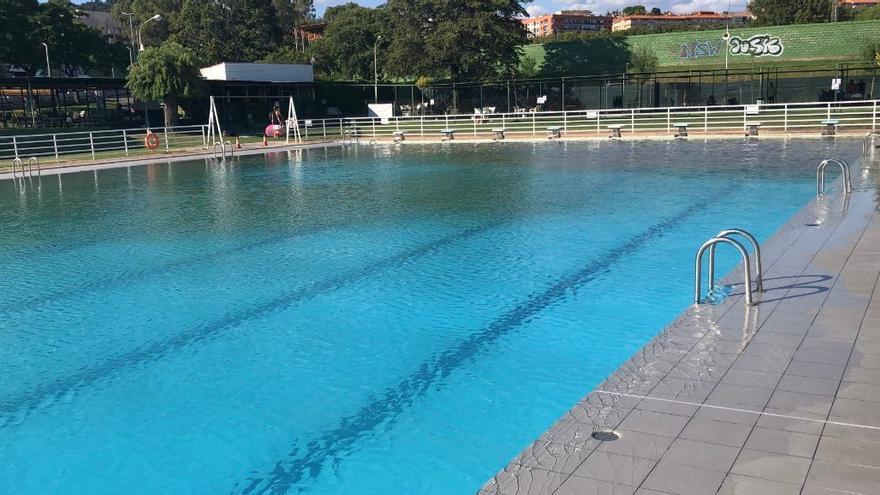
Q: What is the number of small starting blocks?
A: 8